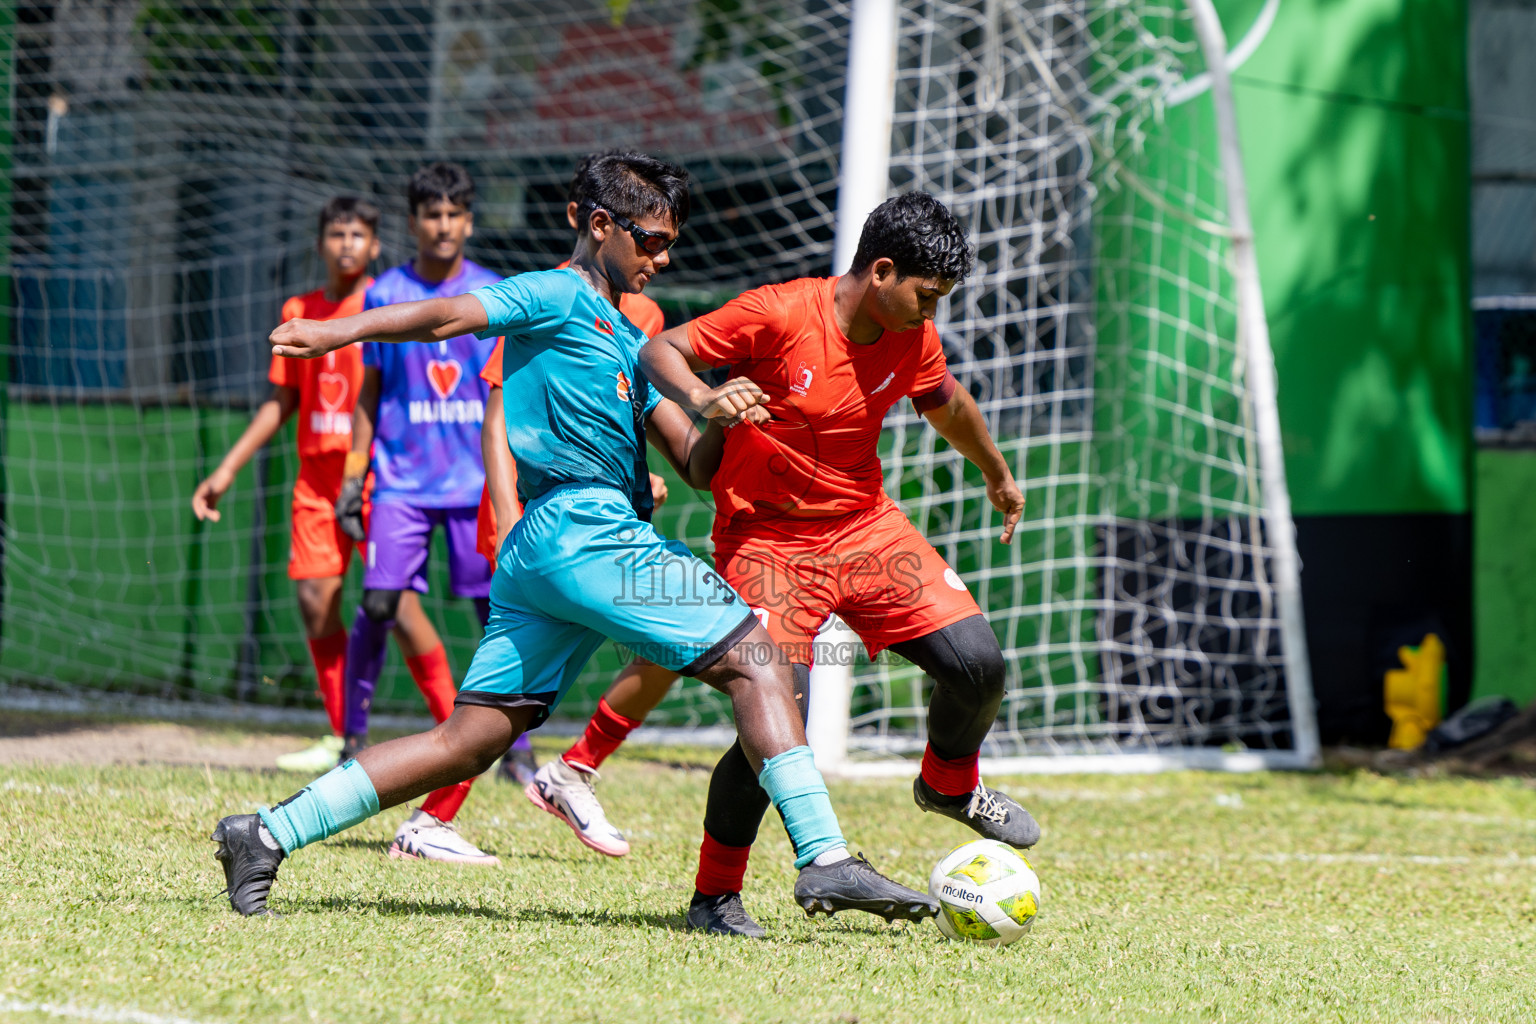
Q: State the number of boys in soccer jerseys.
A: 5